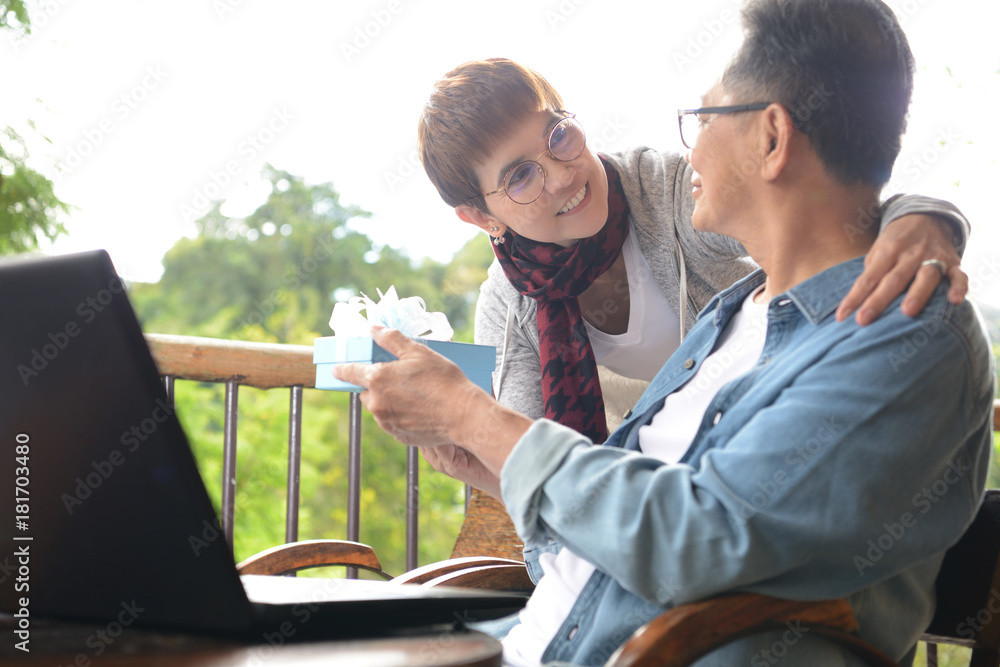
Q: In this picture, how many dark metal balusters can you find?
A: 6